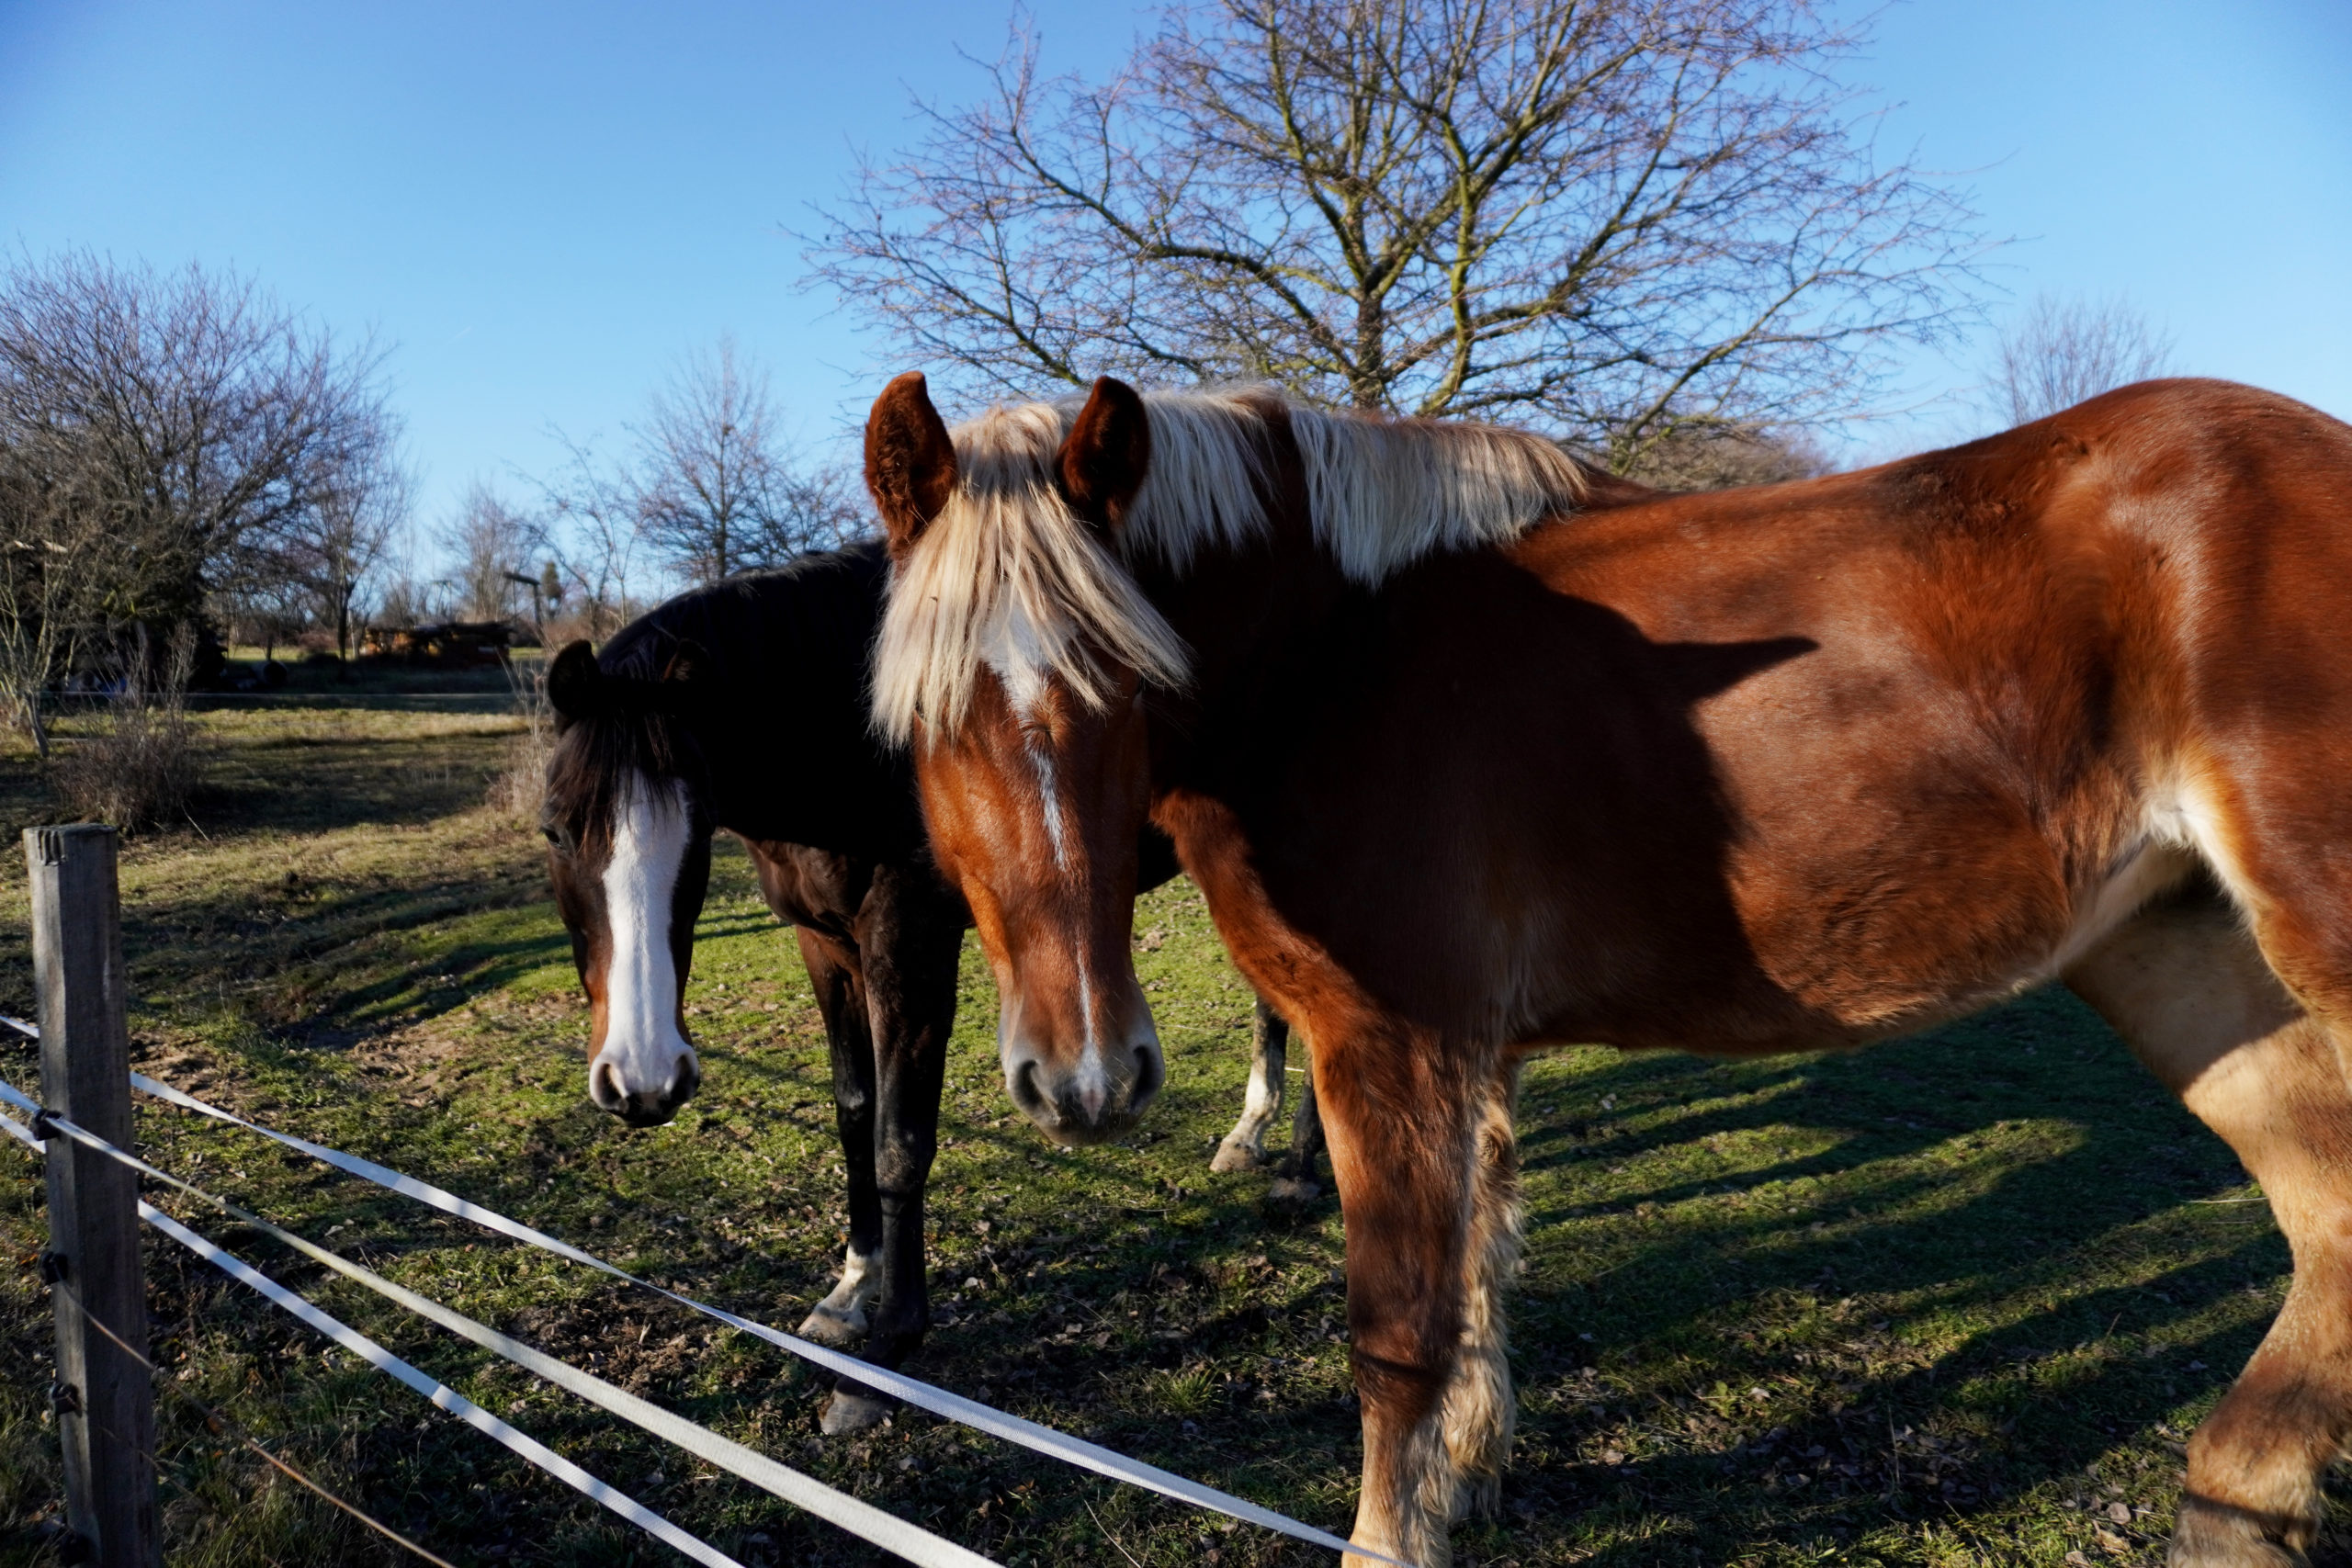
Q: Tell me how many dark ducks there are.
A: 0